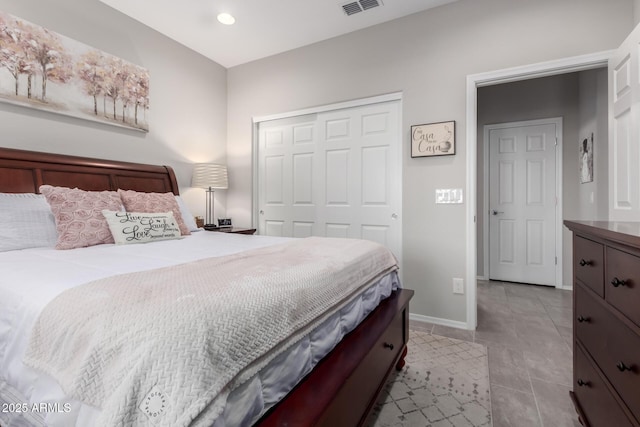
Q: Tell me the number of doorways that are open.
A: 1